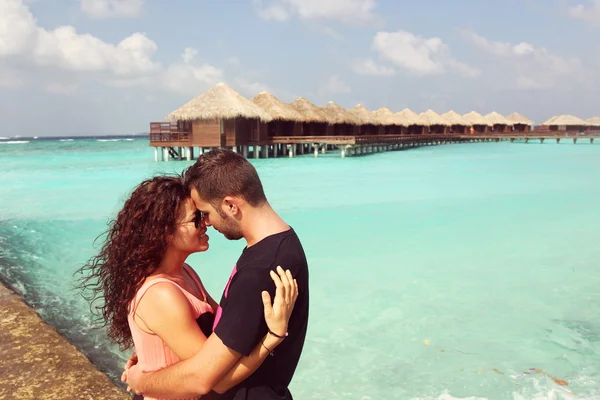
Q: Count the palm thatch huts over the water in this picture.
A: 14